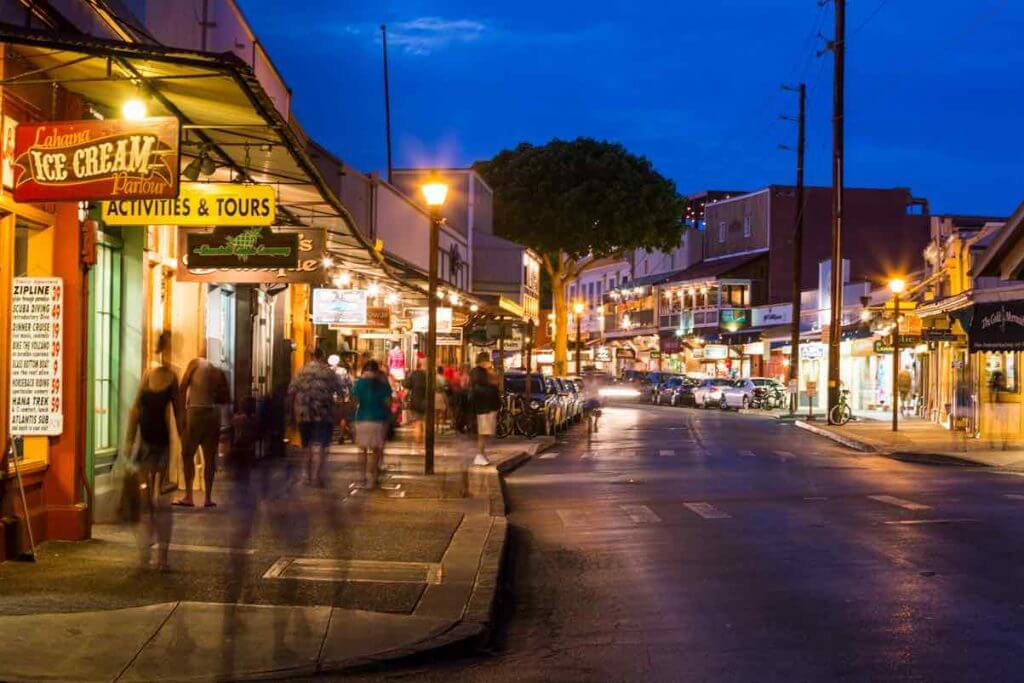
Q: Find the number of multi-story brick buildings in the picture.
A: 1